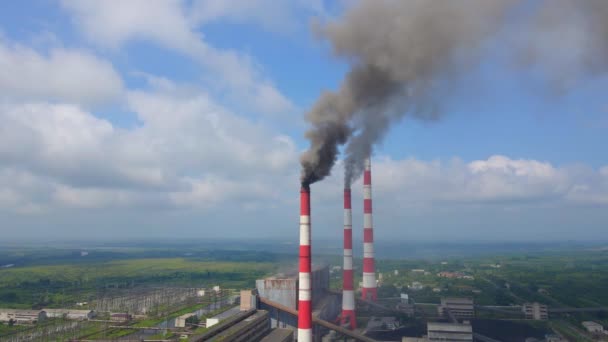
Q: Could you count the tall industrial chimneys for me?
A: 3